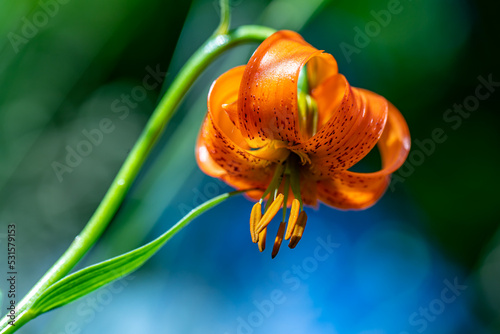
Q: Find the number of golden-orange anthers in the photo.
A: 6